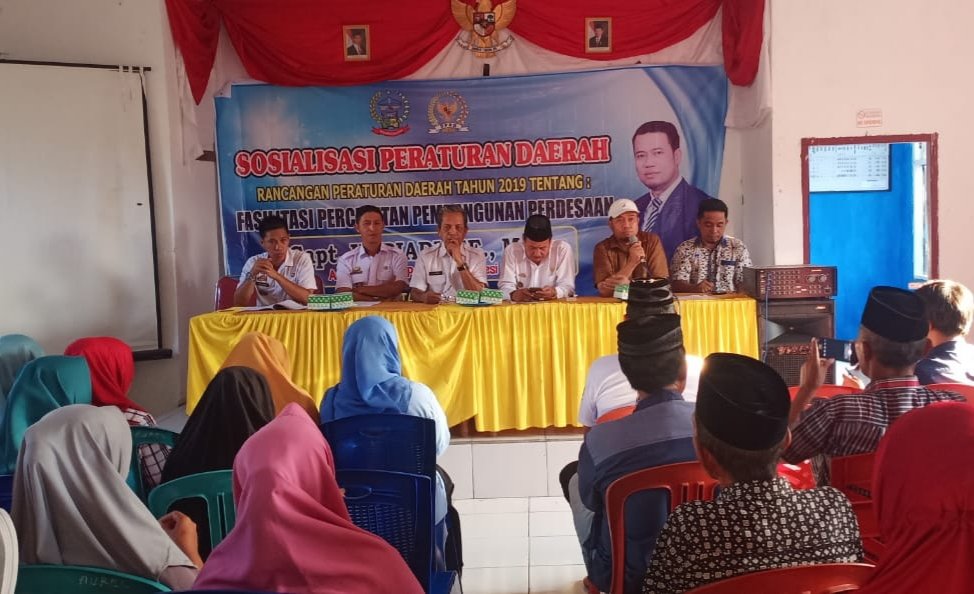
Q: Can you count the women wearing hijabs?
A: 9